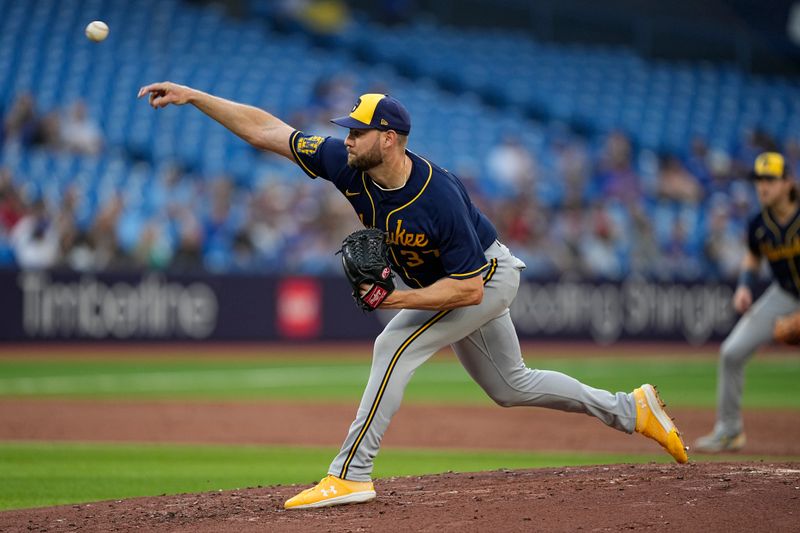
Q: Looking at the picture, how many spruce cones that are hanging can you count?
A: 0